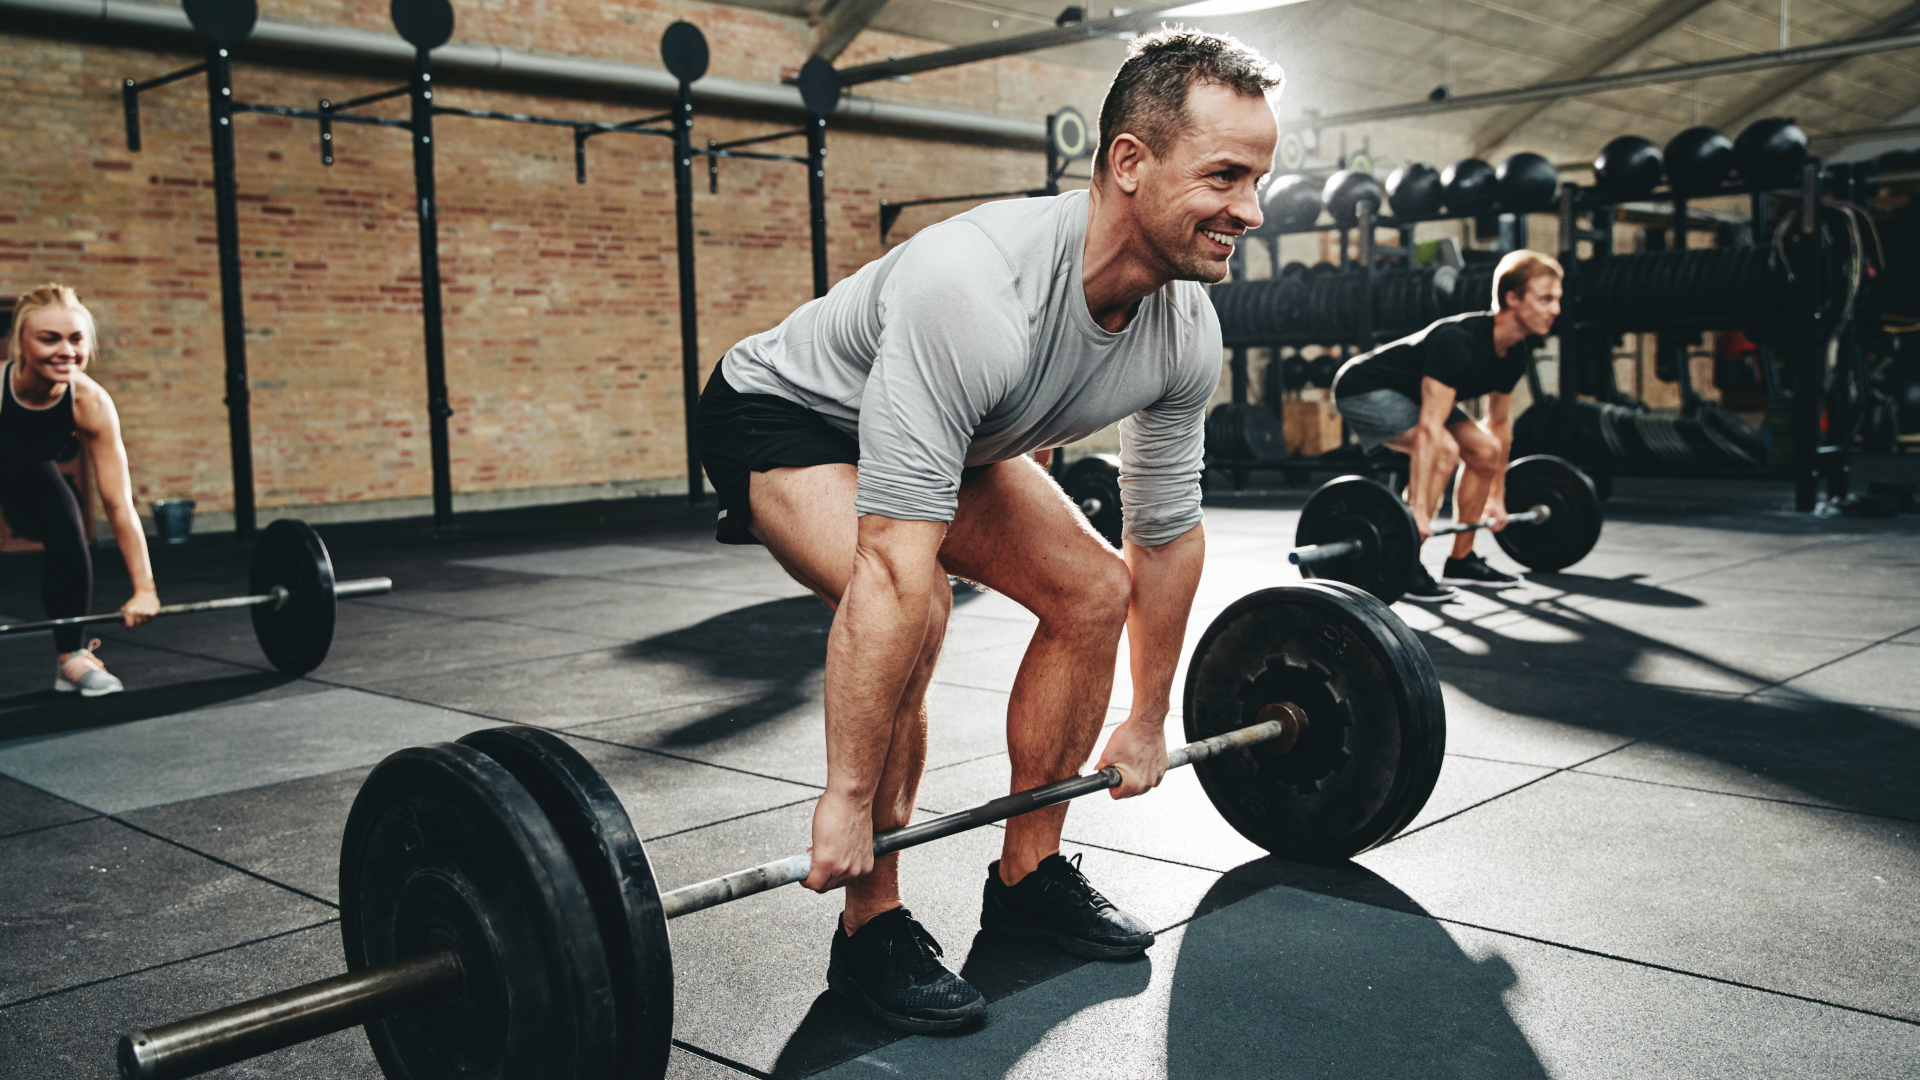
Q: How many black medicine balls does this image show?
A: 8